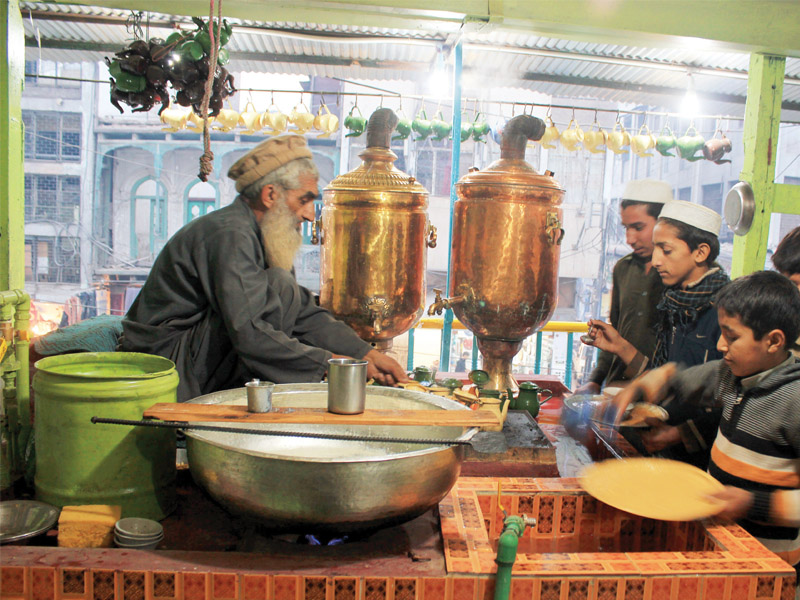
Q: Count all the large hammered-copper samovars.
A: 2